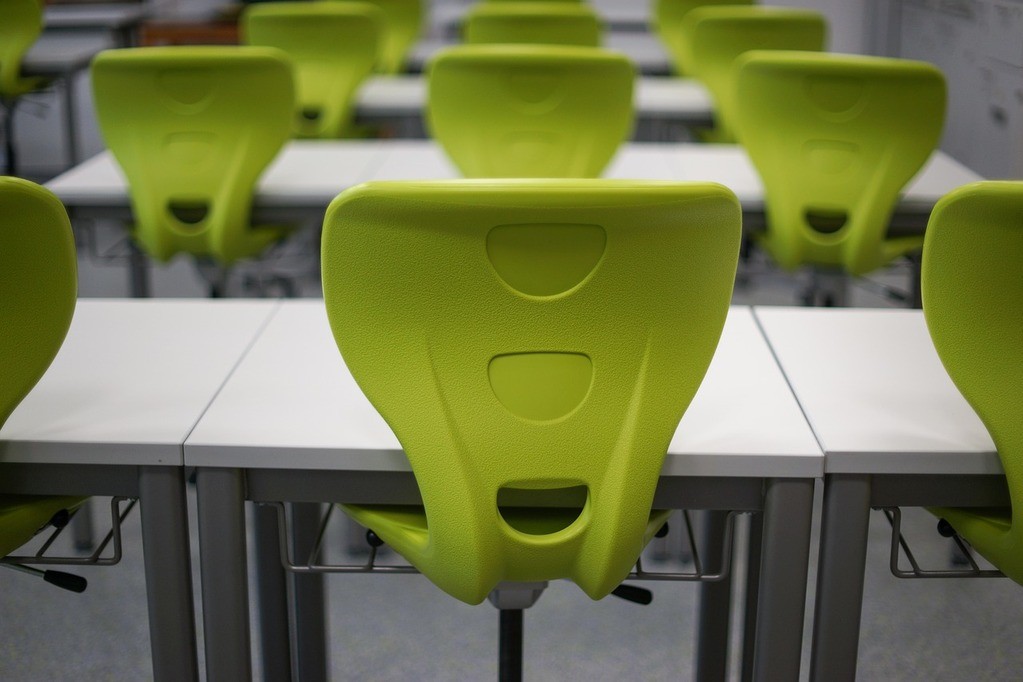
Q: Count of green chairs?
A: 13